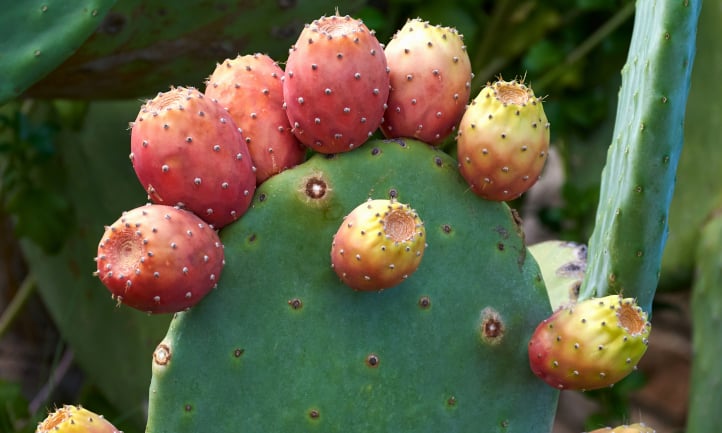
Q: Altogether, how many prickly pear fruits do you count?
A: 10